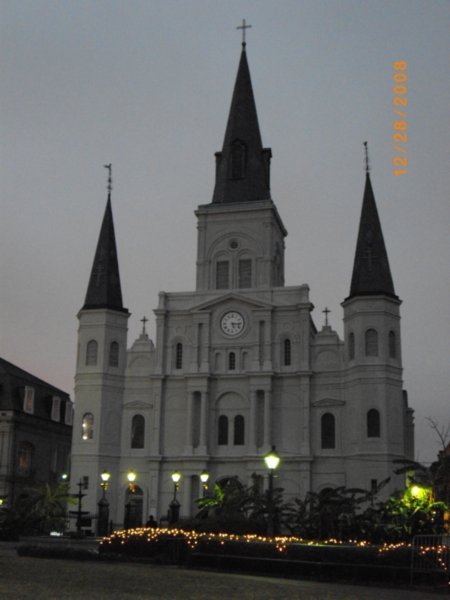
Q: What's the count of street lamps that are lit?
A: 6